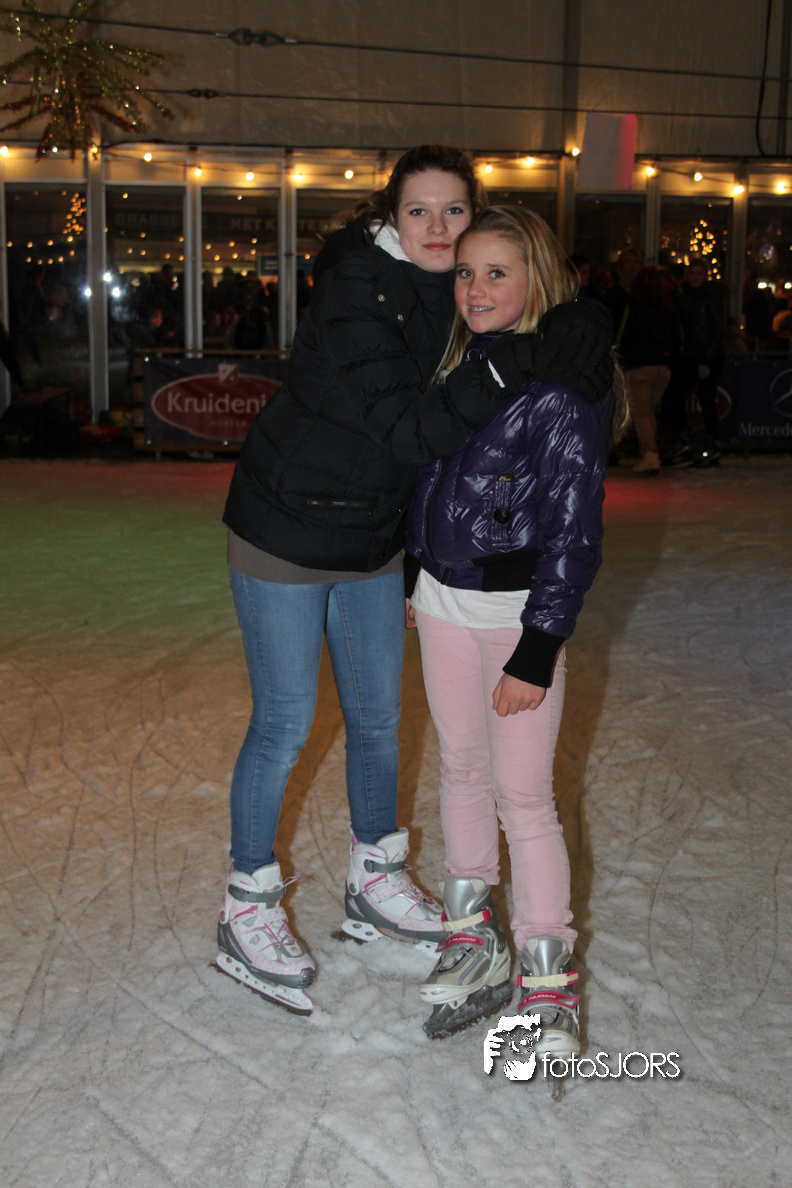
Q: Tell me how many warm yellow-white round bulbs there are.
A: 15